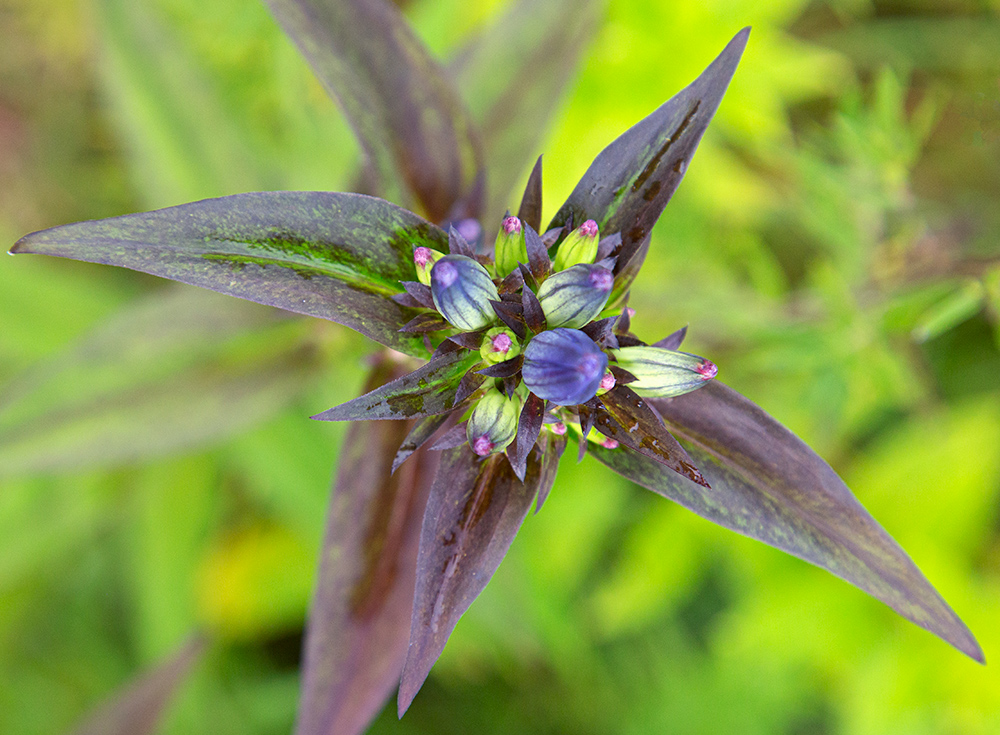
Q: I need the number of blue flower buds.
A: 3